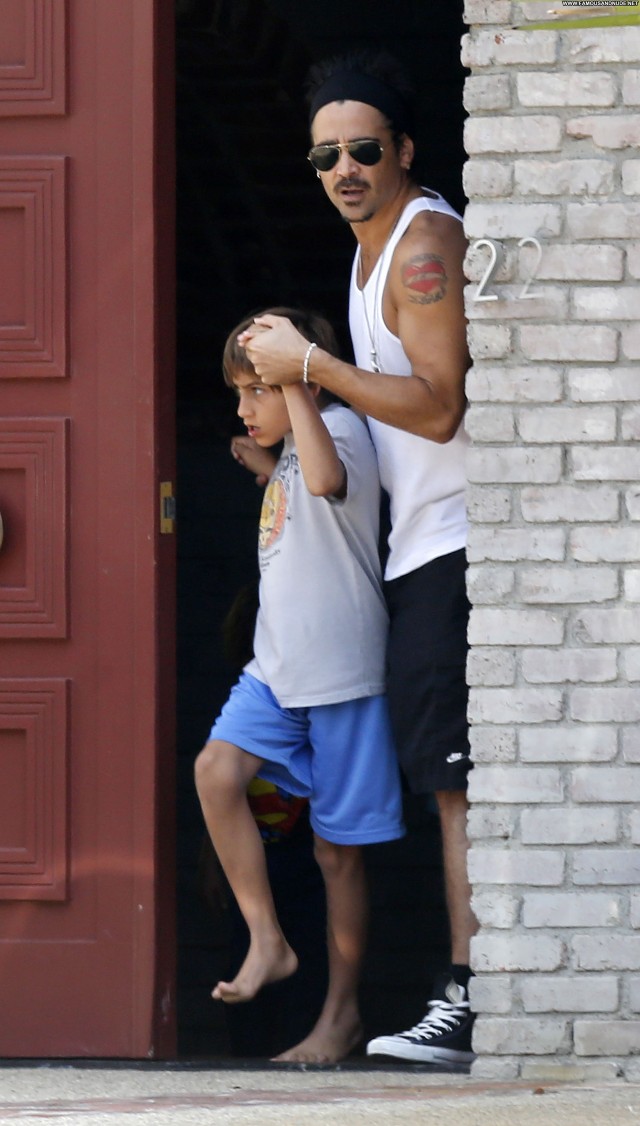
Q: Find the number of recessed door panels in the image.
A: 4